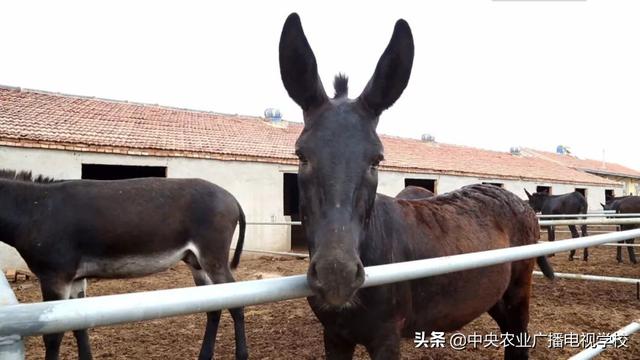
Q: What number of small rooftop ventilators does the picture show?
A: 4